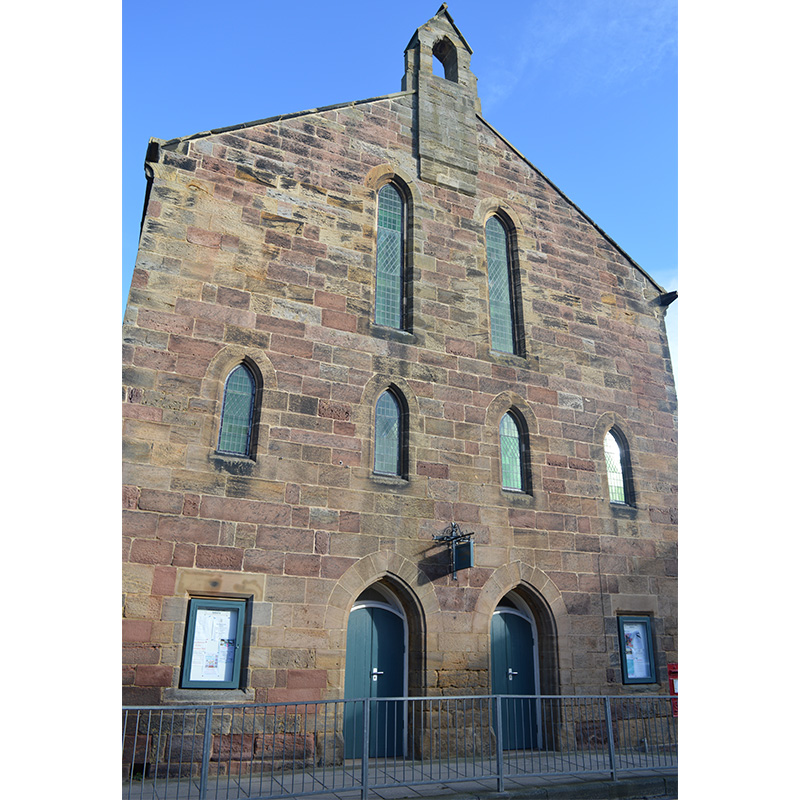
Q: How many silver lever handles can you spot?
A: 2